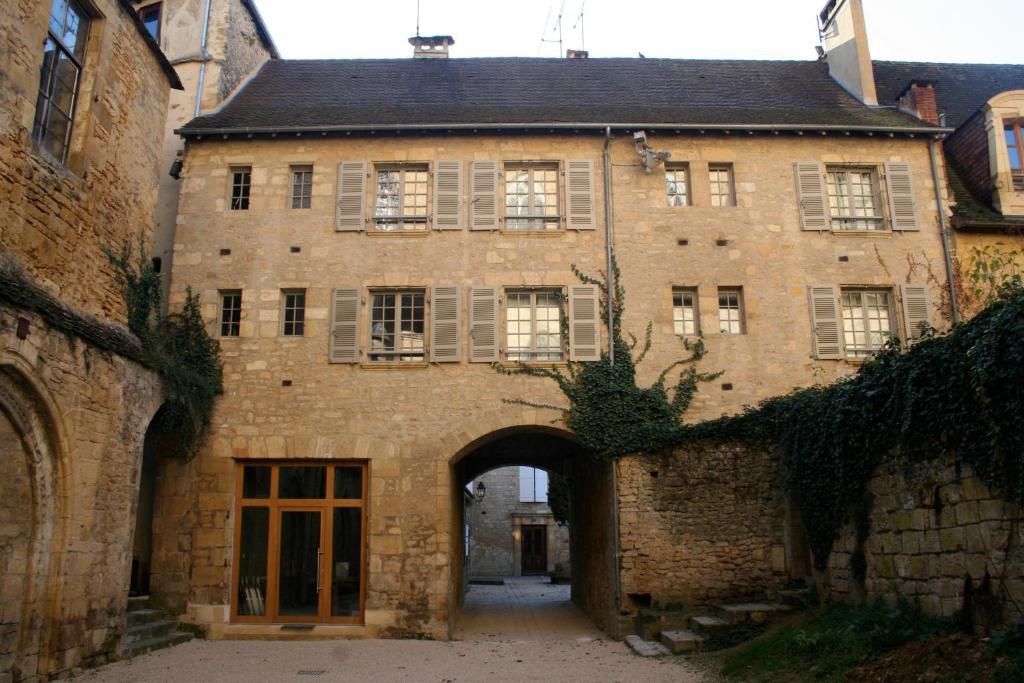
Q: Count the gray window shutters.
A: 12